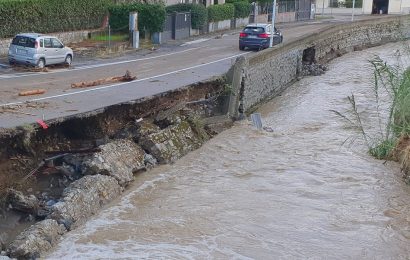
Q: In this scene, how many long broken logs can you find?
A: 2